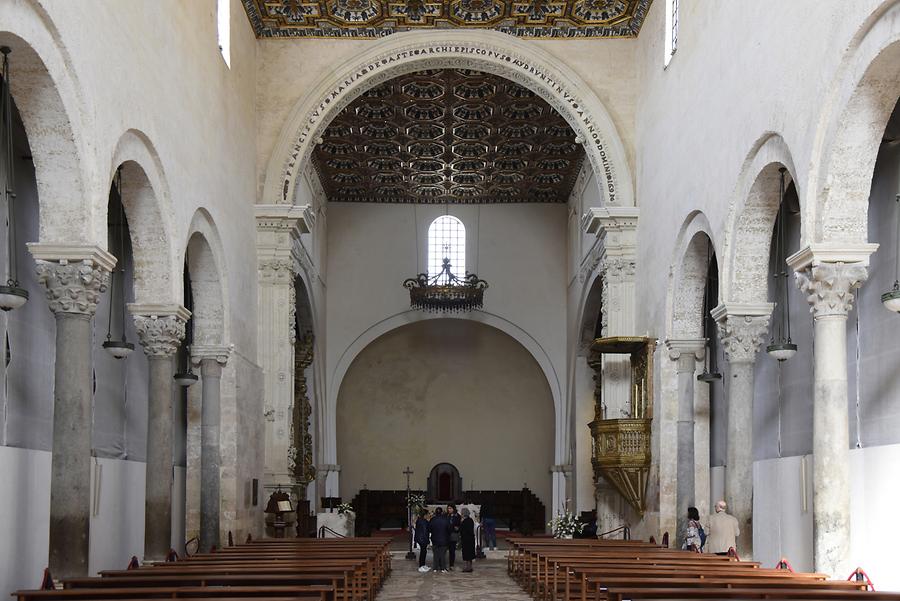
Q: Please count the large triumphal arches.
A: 1